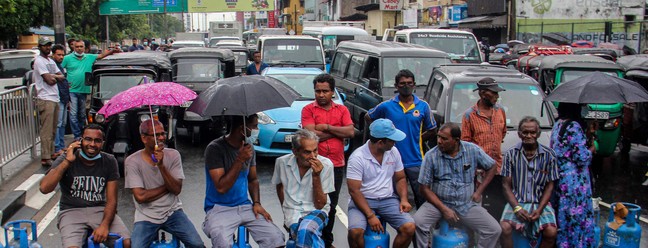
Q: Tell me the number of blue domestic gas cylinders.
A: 10